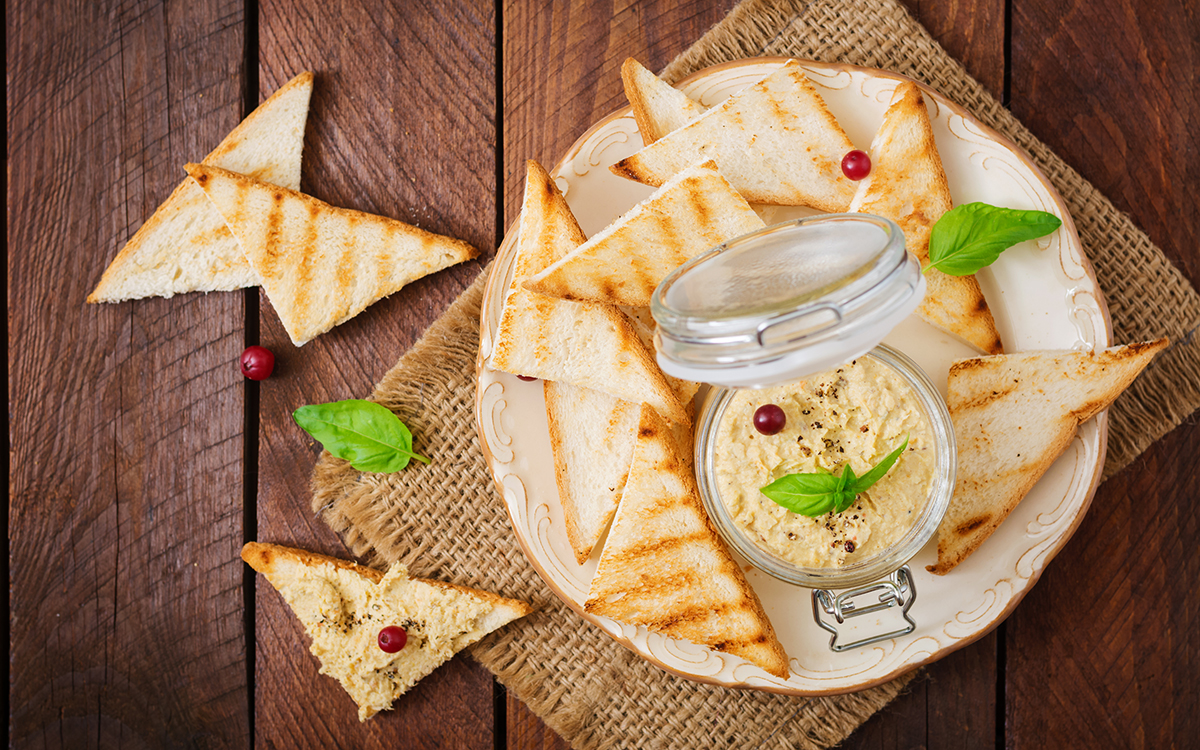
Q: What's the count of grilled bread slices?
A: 11